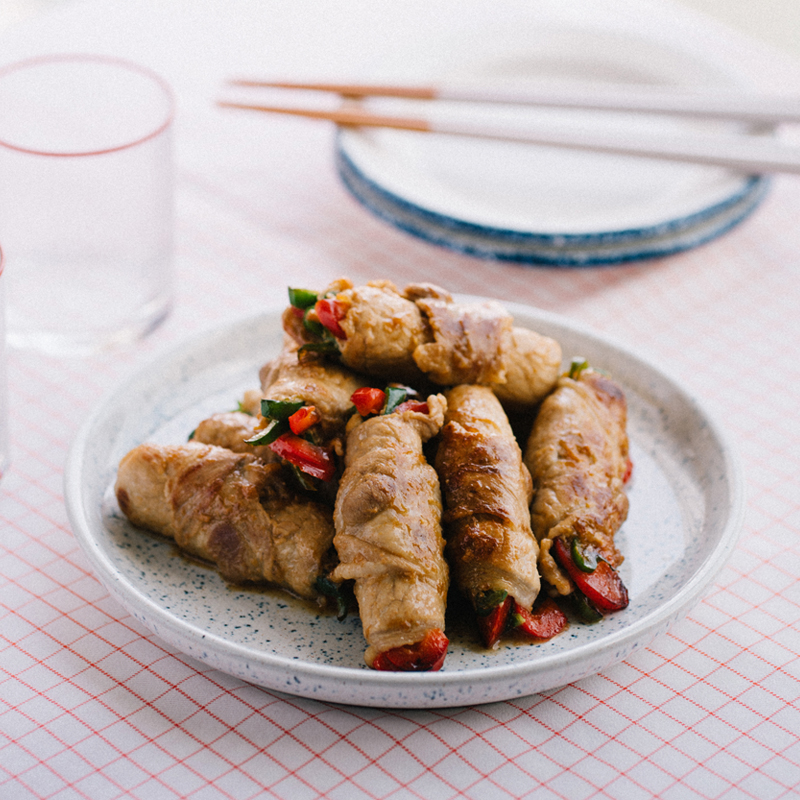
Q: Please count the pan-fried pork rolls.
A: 7